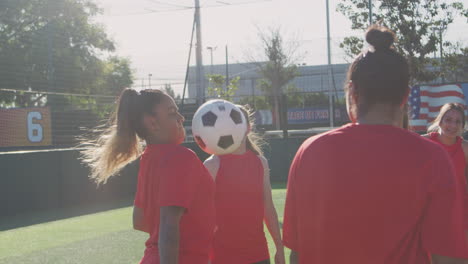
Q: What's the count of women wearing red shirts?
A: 4